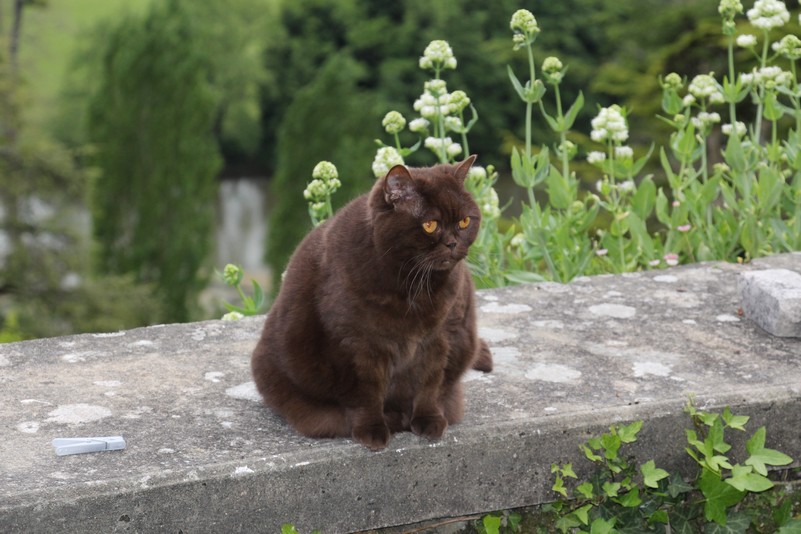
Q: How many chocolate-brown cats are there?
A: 1